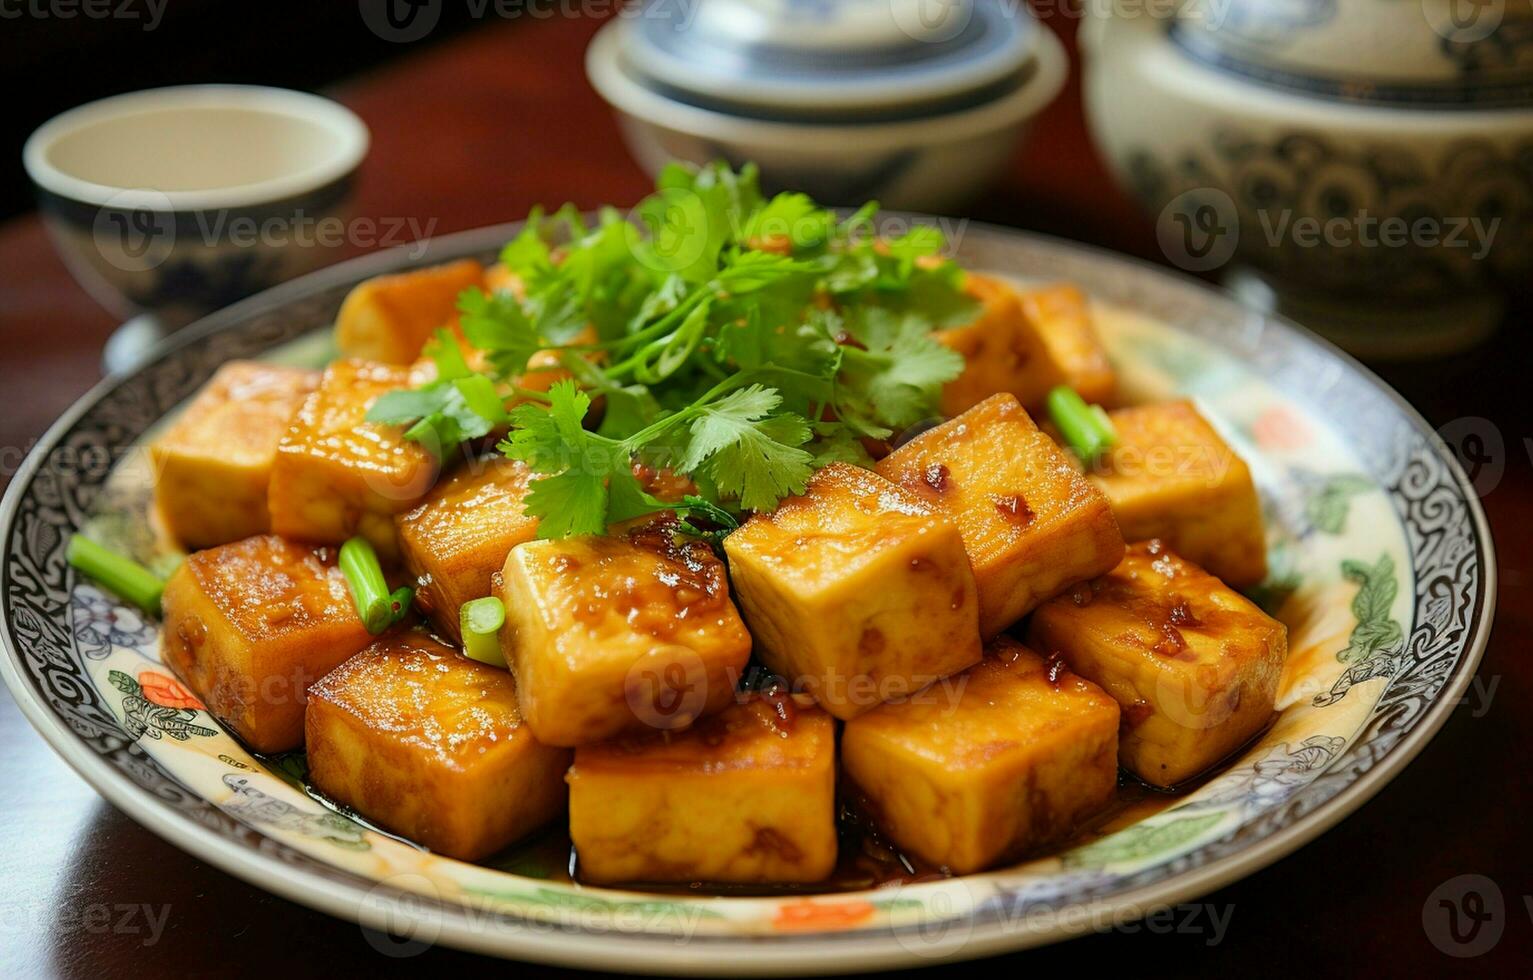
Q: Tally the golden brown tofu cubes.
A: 15